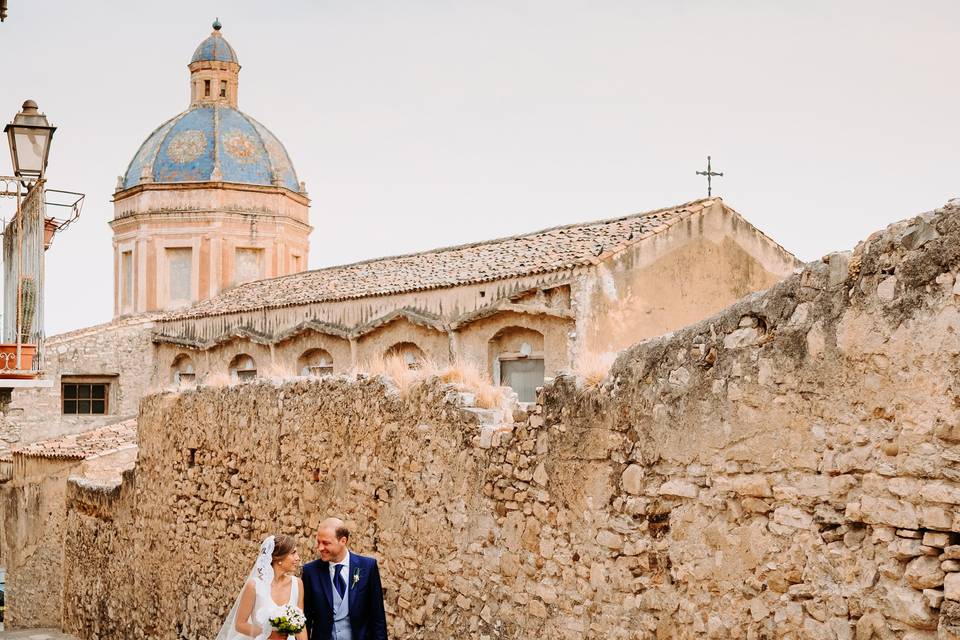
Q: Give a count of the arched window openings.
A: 5